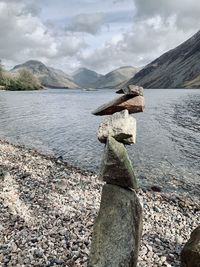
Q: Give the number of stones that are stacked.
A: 5